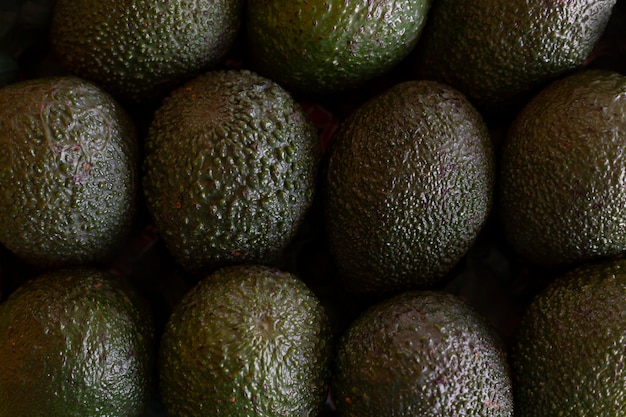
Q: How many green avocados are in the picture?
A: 11